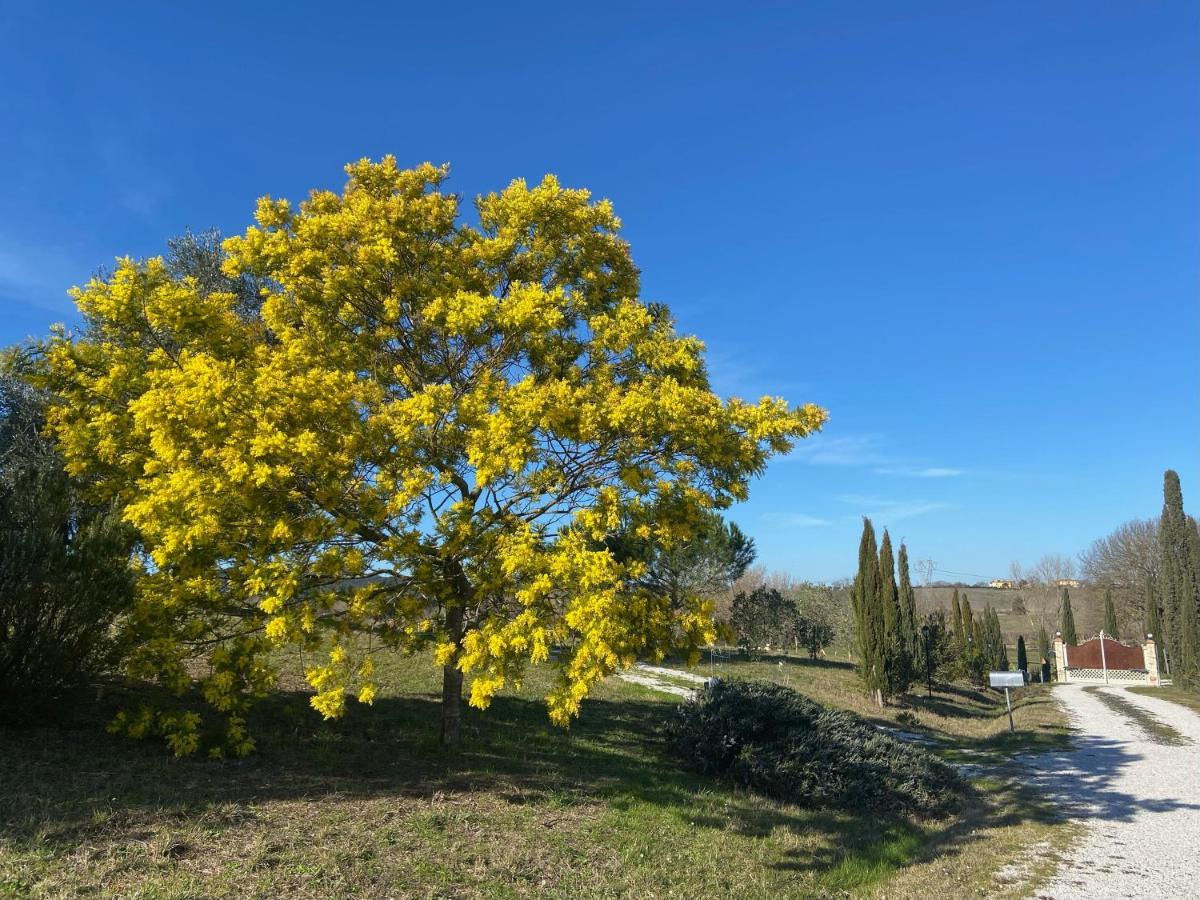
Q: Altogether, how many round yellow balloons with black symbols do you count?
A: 0